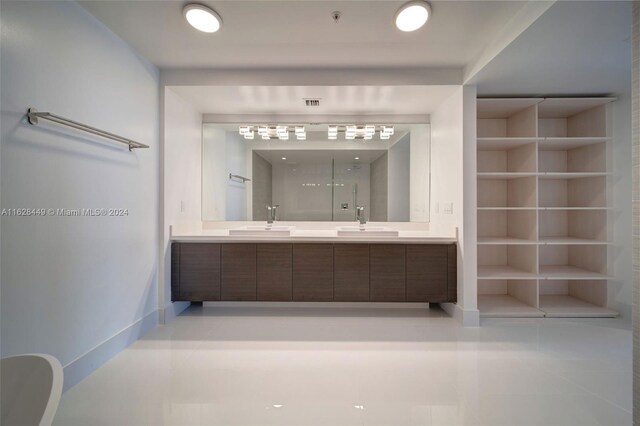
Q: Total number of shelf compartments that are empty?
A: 12